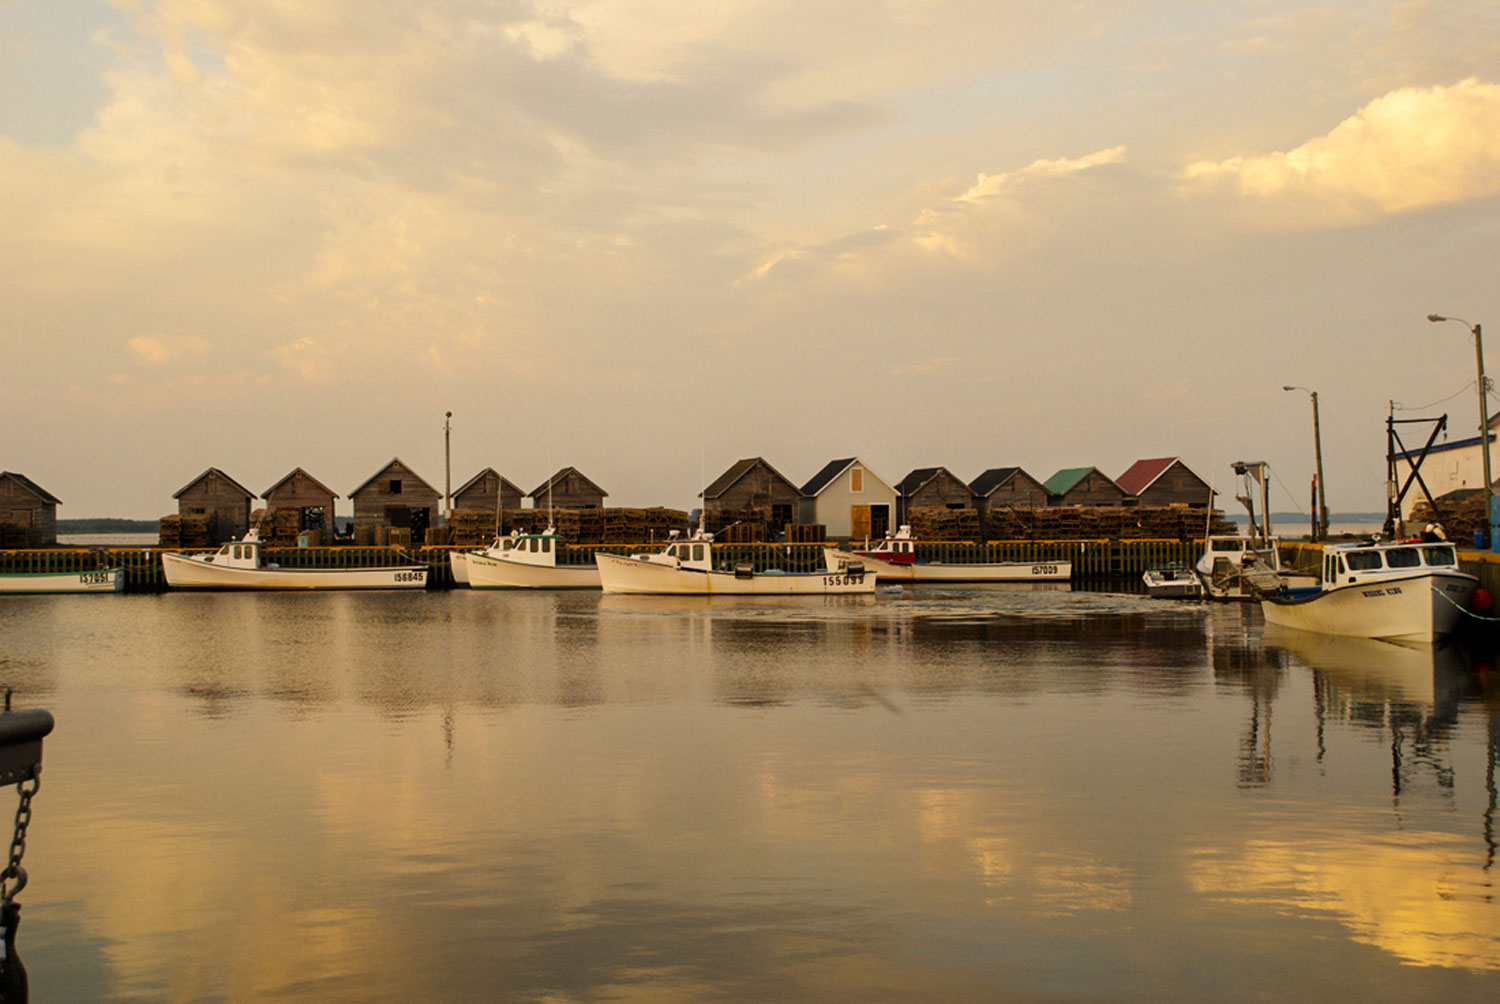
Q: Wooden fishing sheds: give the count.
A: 12